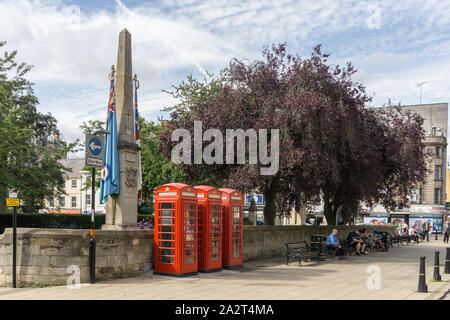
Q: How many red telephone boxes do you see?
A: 3